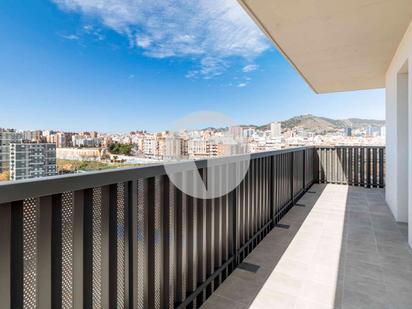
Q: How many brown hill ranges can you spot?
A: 1